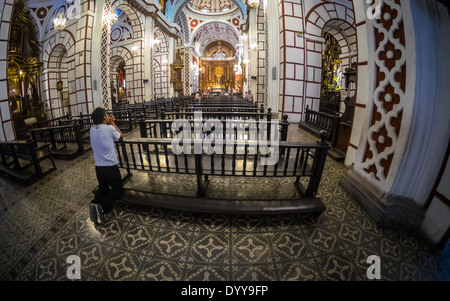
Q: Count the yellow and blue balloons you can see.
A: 0